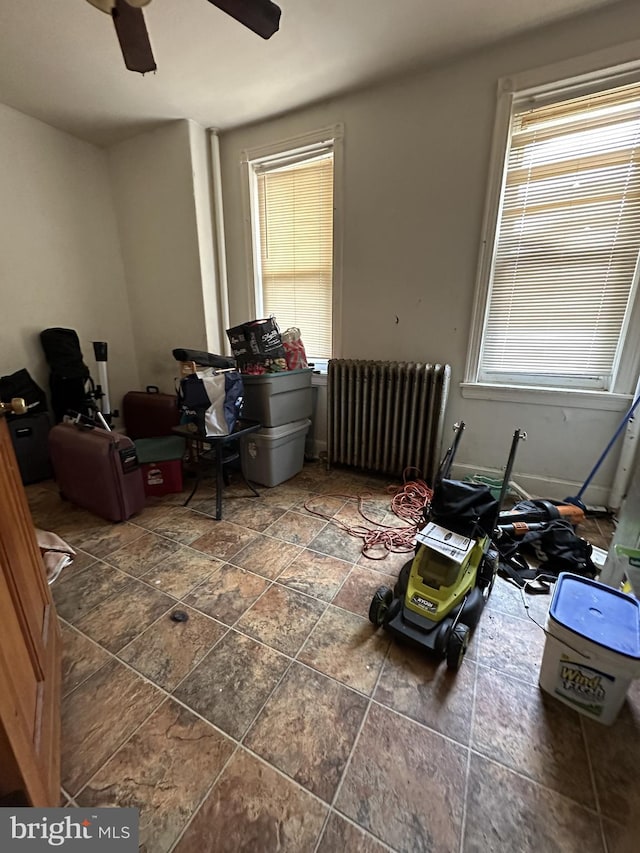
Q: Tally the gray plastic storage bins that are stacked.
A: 2